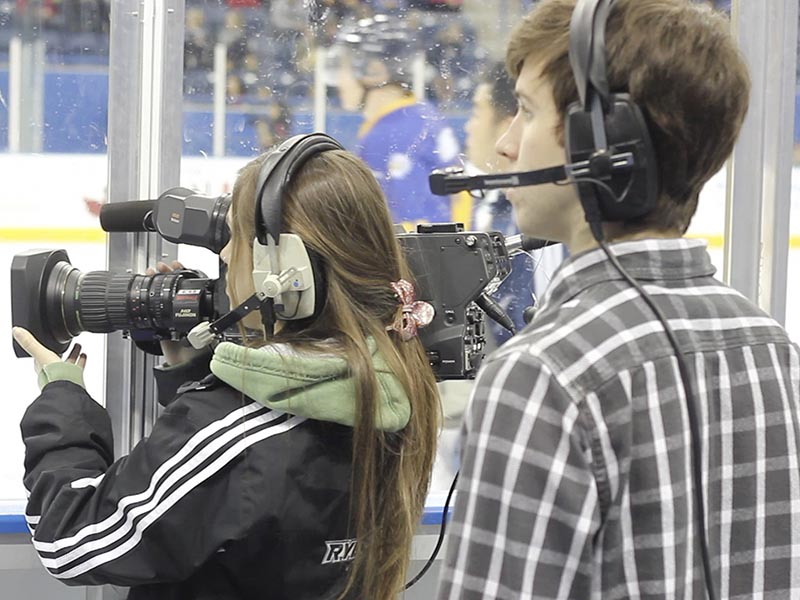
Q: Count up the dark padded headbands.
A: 2